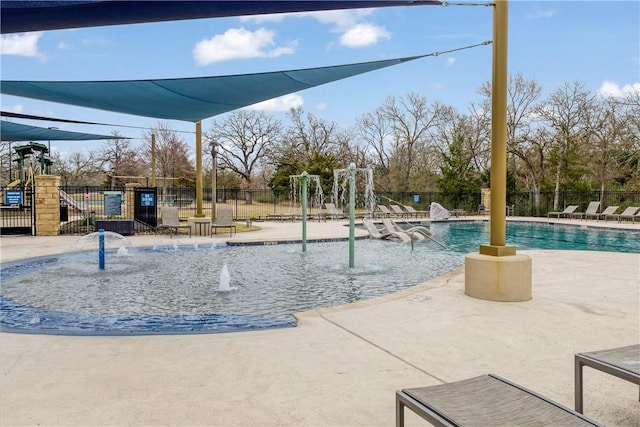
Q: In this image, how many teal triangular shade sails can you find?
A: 2